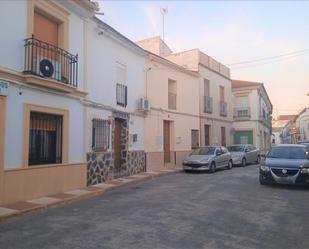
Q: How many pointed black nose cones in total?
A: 0